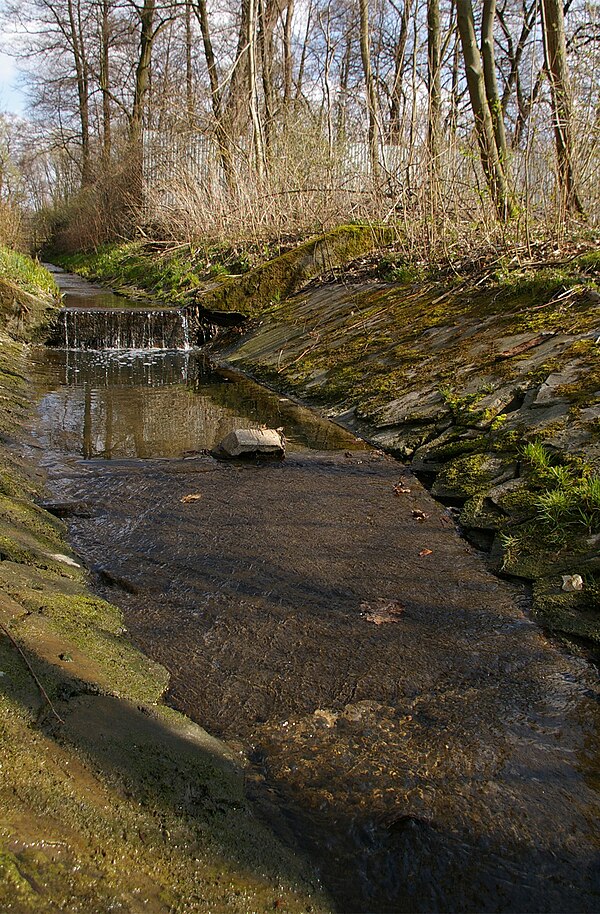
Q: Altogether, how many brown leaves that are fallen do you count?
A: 5